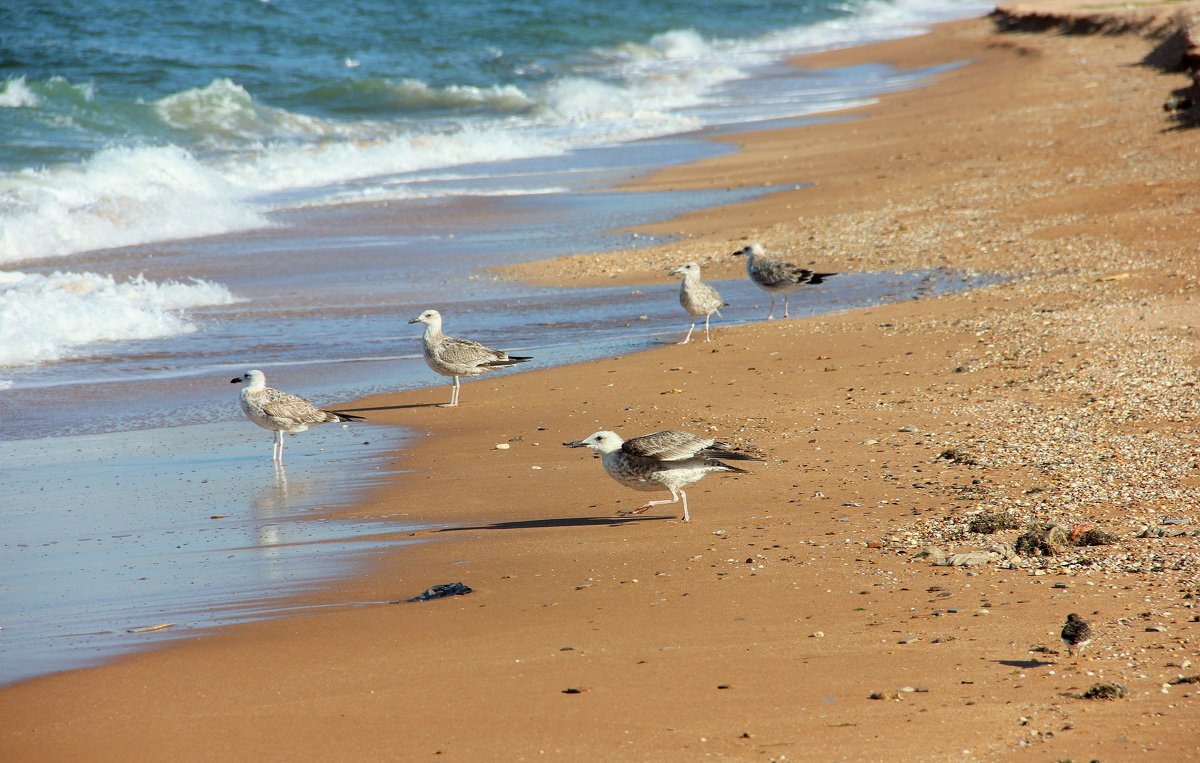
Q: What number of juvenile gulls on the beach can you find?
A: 5